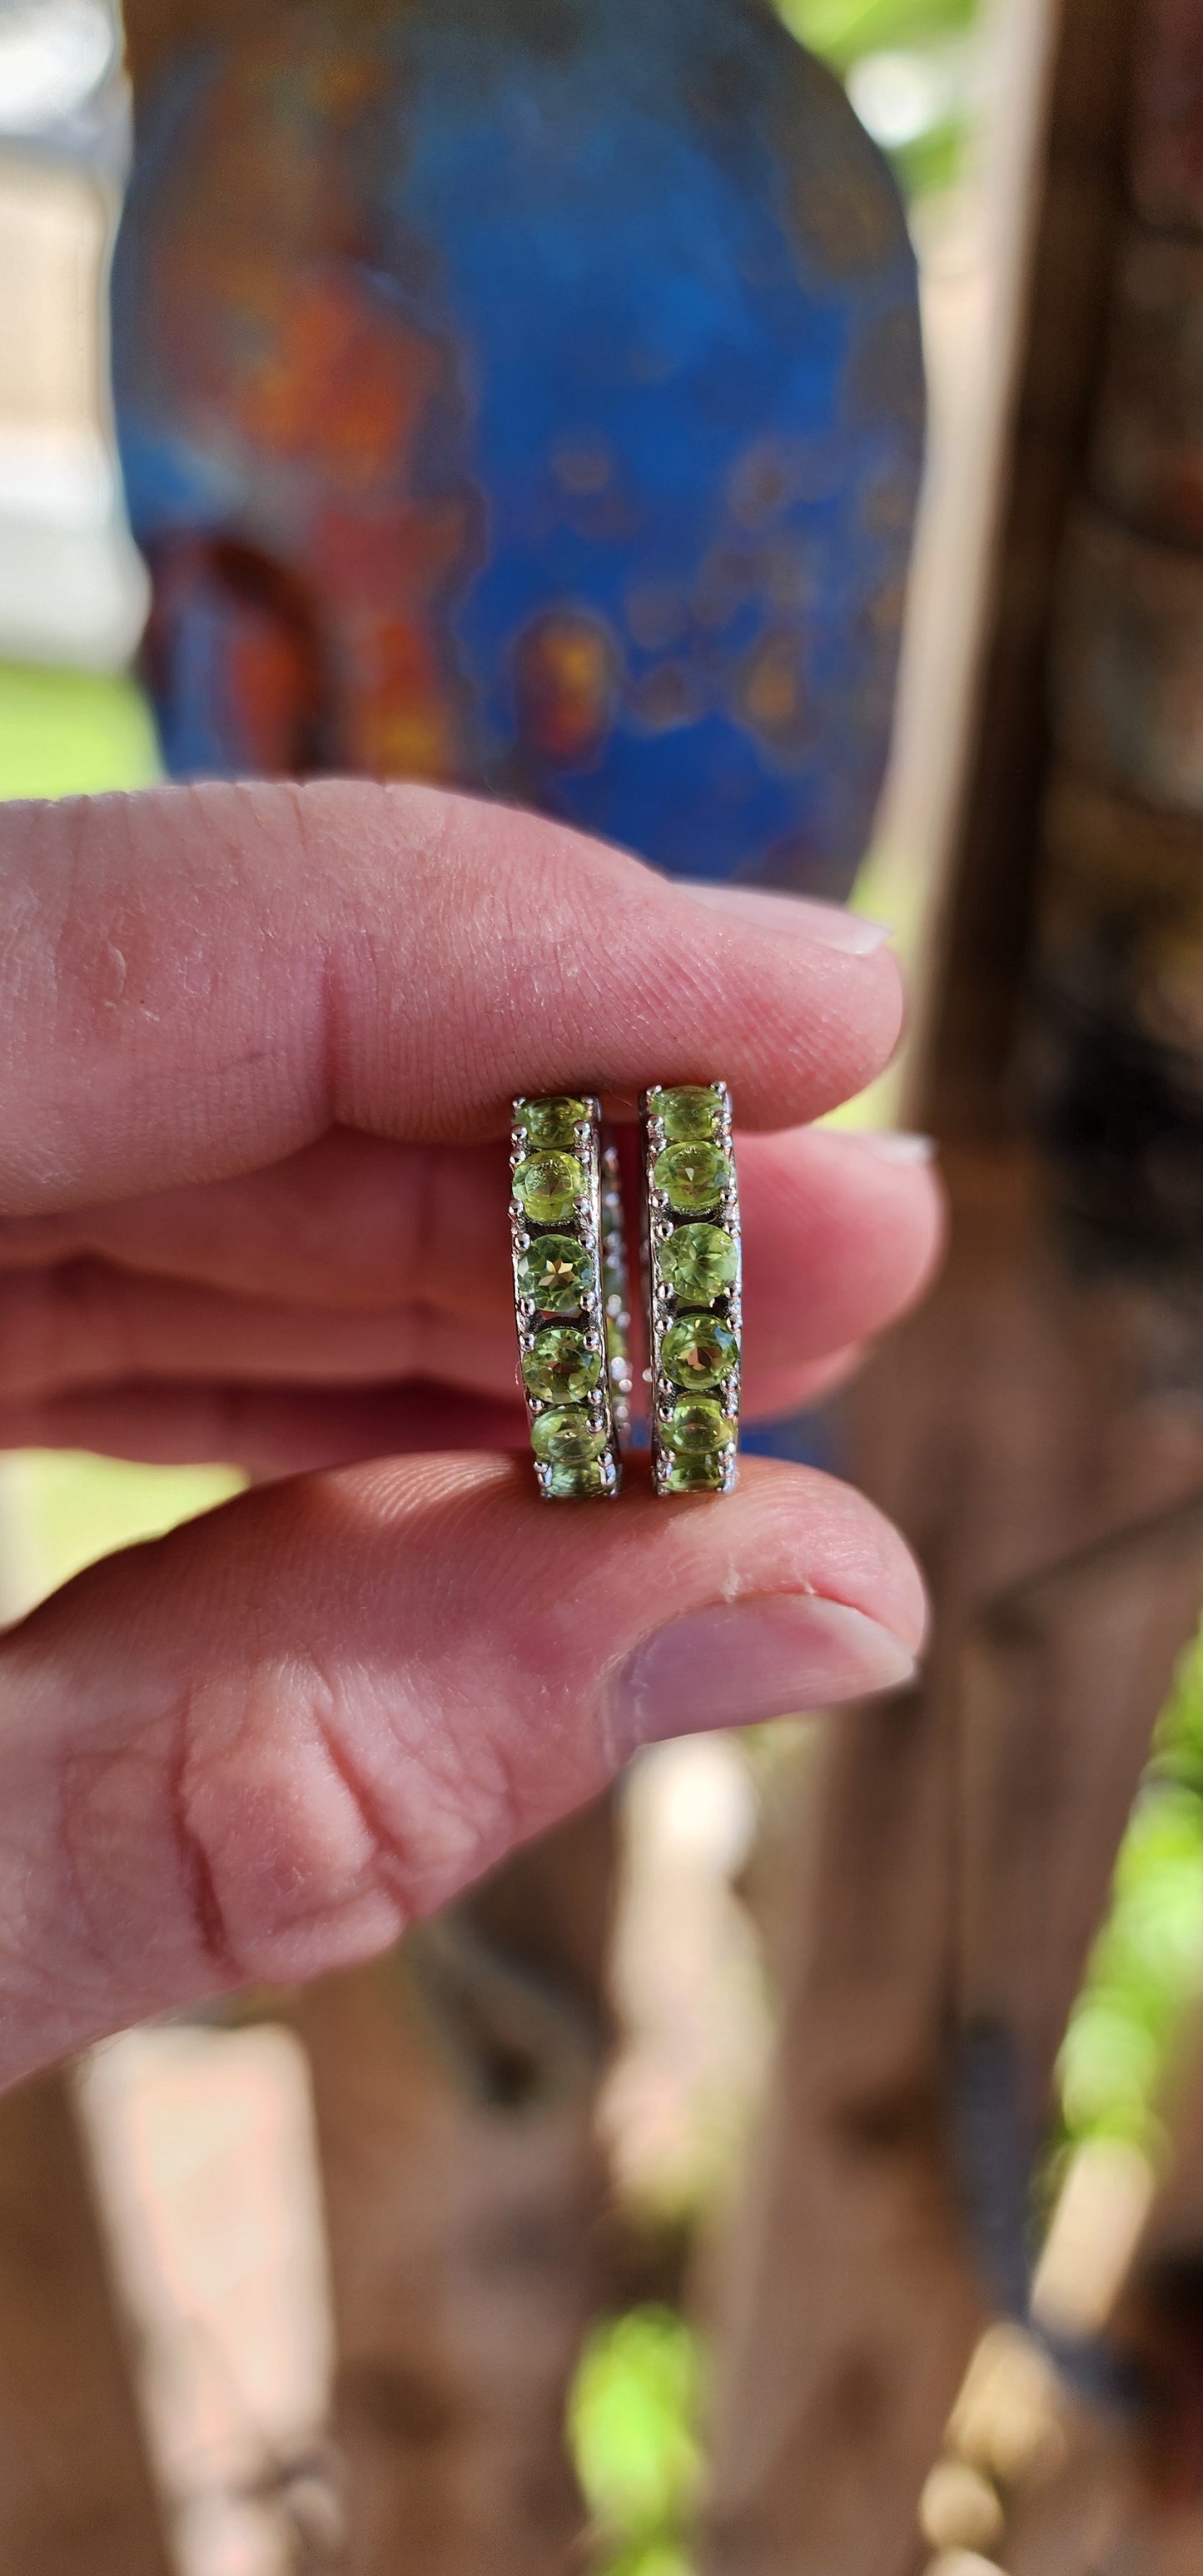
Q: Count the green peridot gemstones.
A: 12